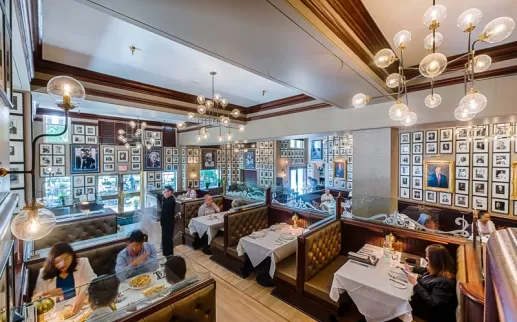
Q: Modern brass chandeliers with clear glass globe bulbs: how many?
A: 3